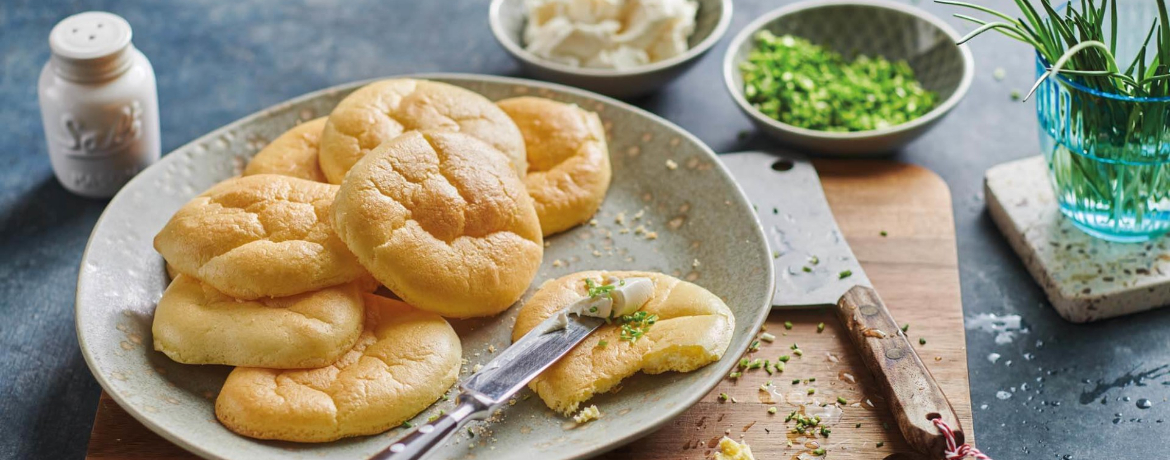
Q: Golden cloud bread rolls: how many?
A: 8